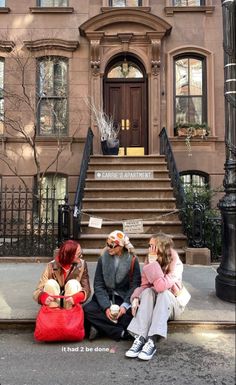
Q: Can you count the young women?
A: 3